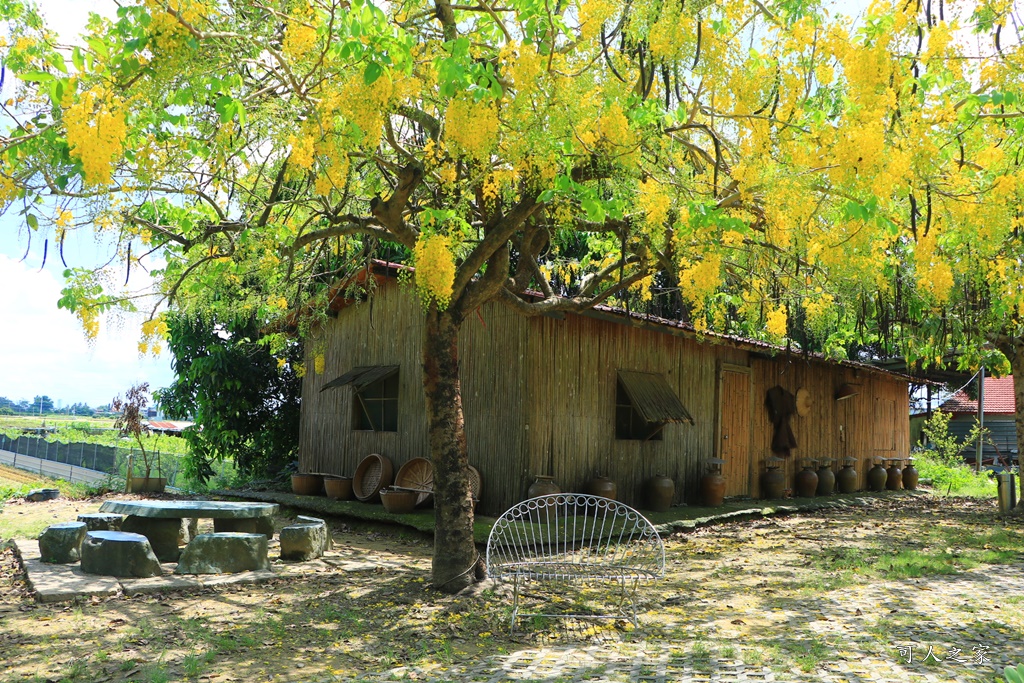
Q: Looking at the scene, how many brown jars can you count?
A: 11